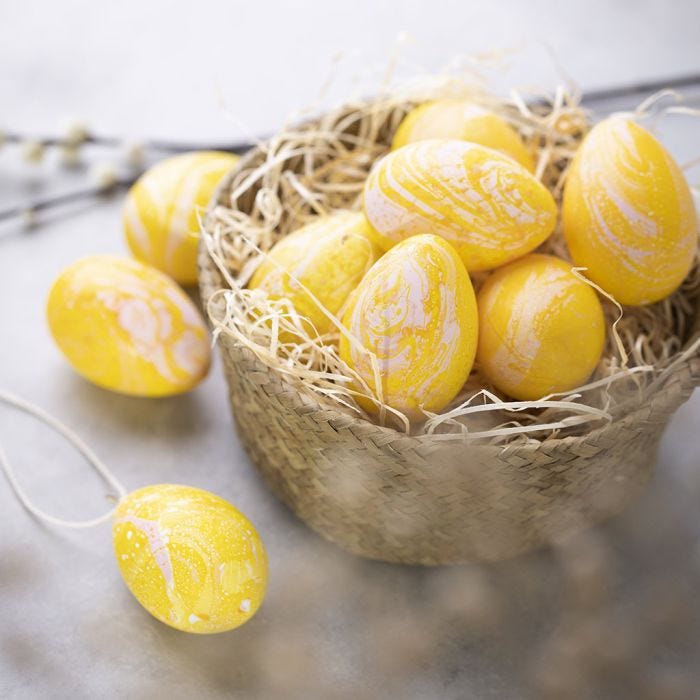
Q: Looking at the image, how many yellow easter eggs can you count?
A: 9